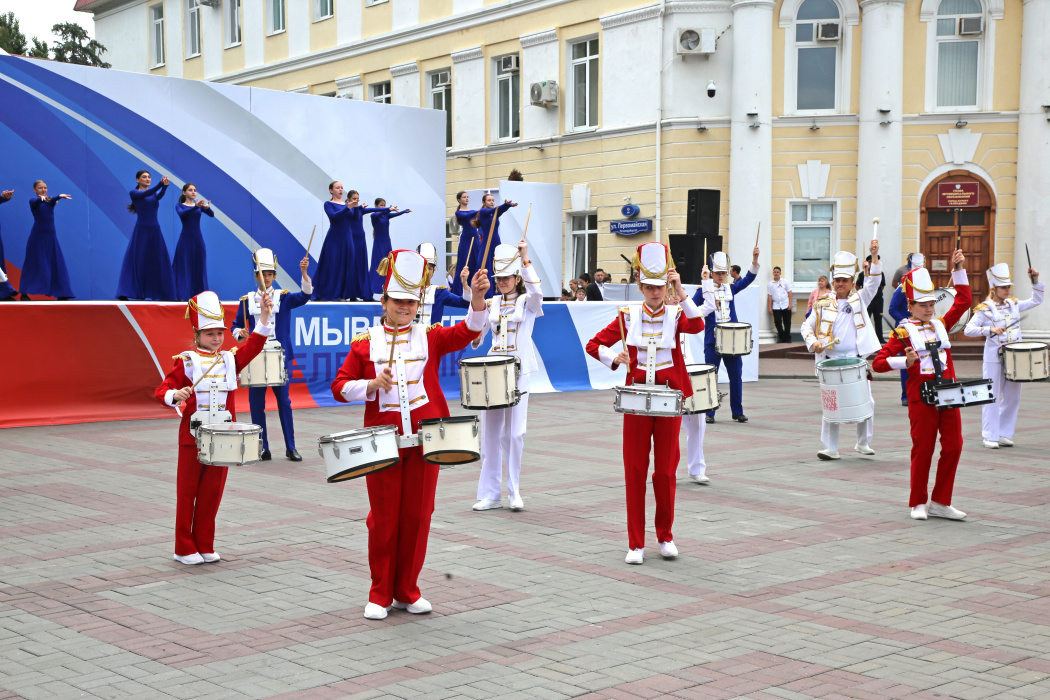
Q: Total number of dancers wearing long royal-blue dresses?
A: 9